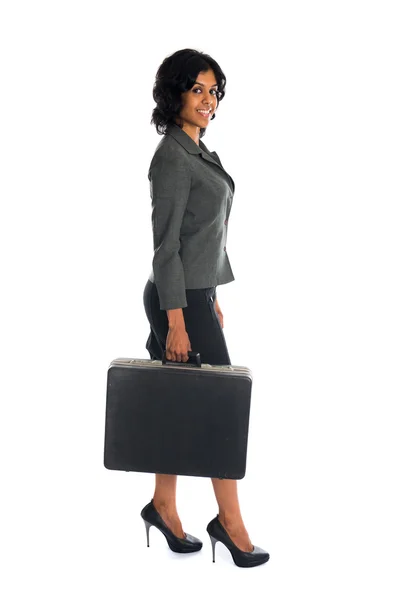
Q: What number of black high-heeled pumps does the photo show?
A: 2